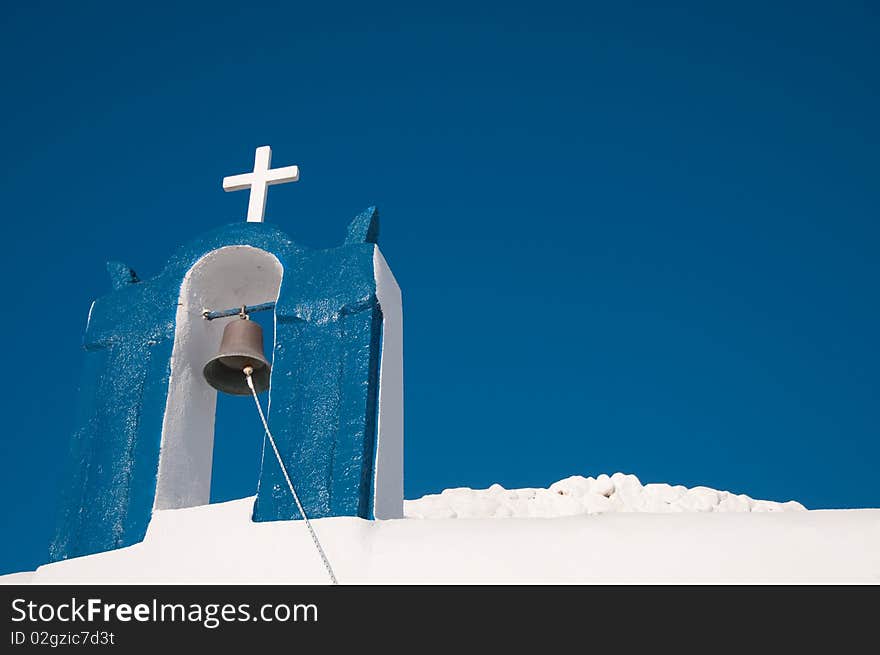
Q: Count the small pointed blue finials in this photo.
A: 2